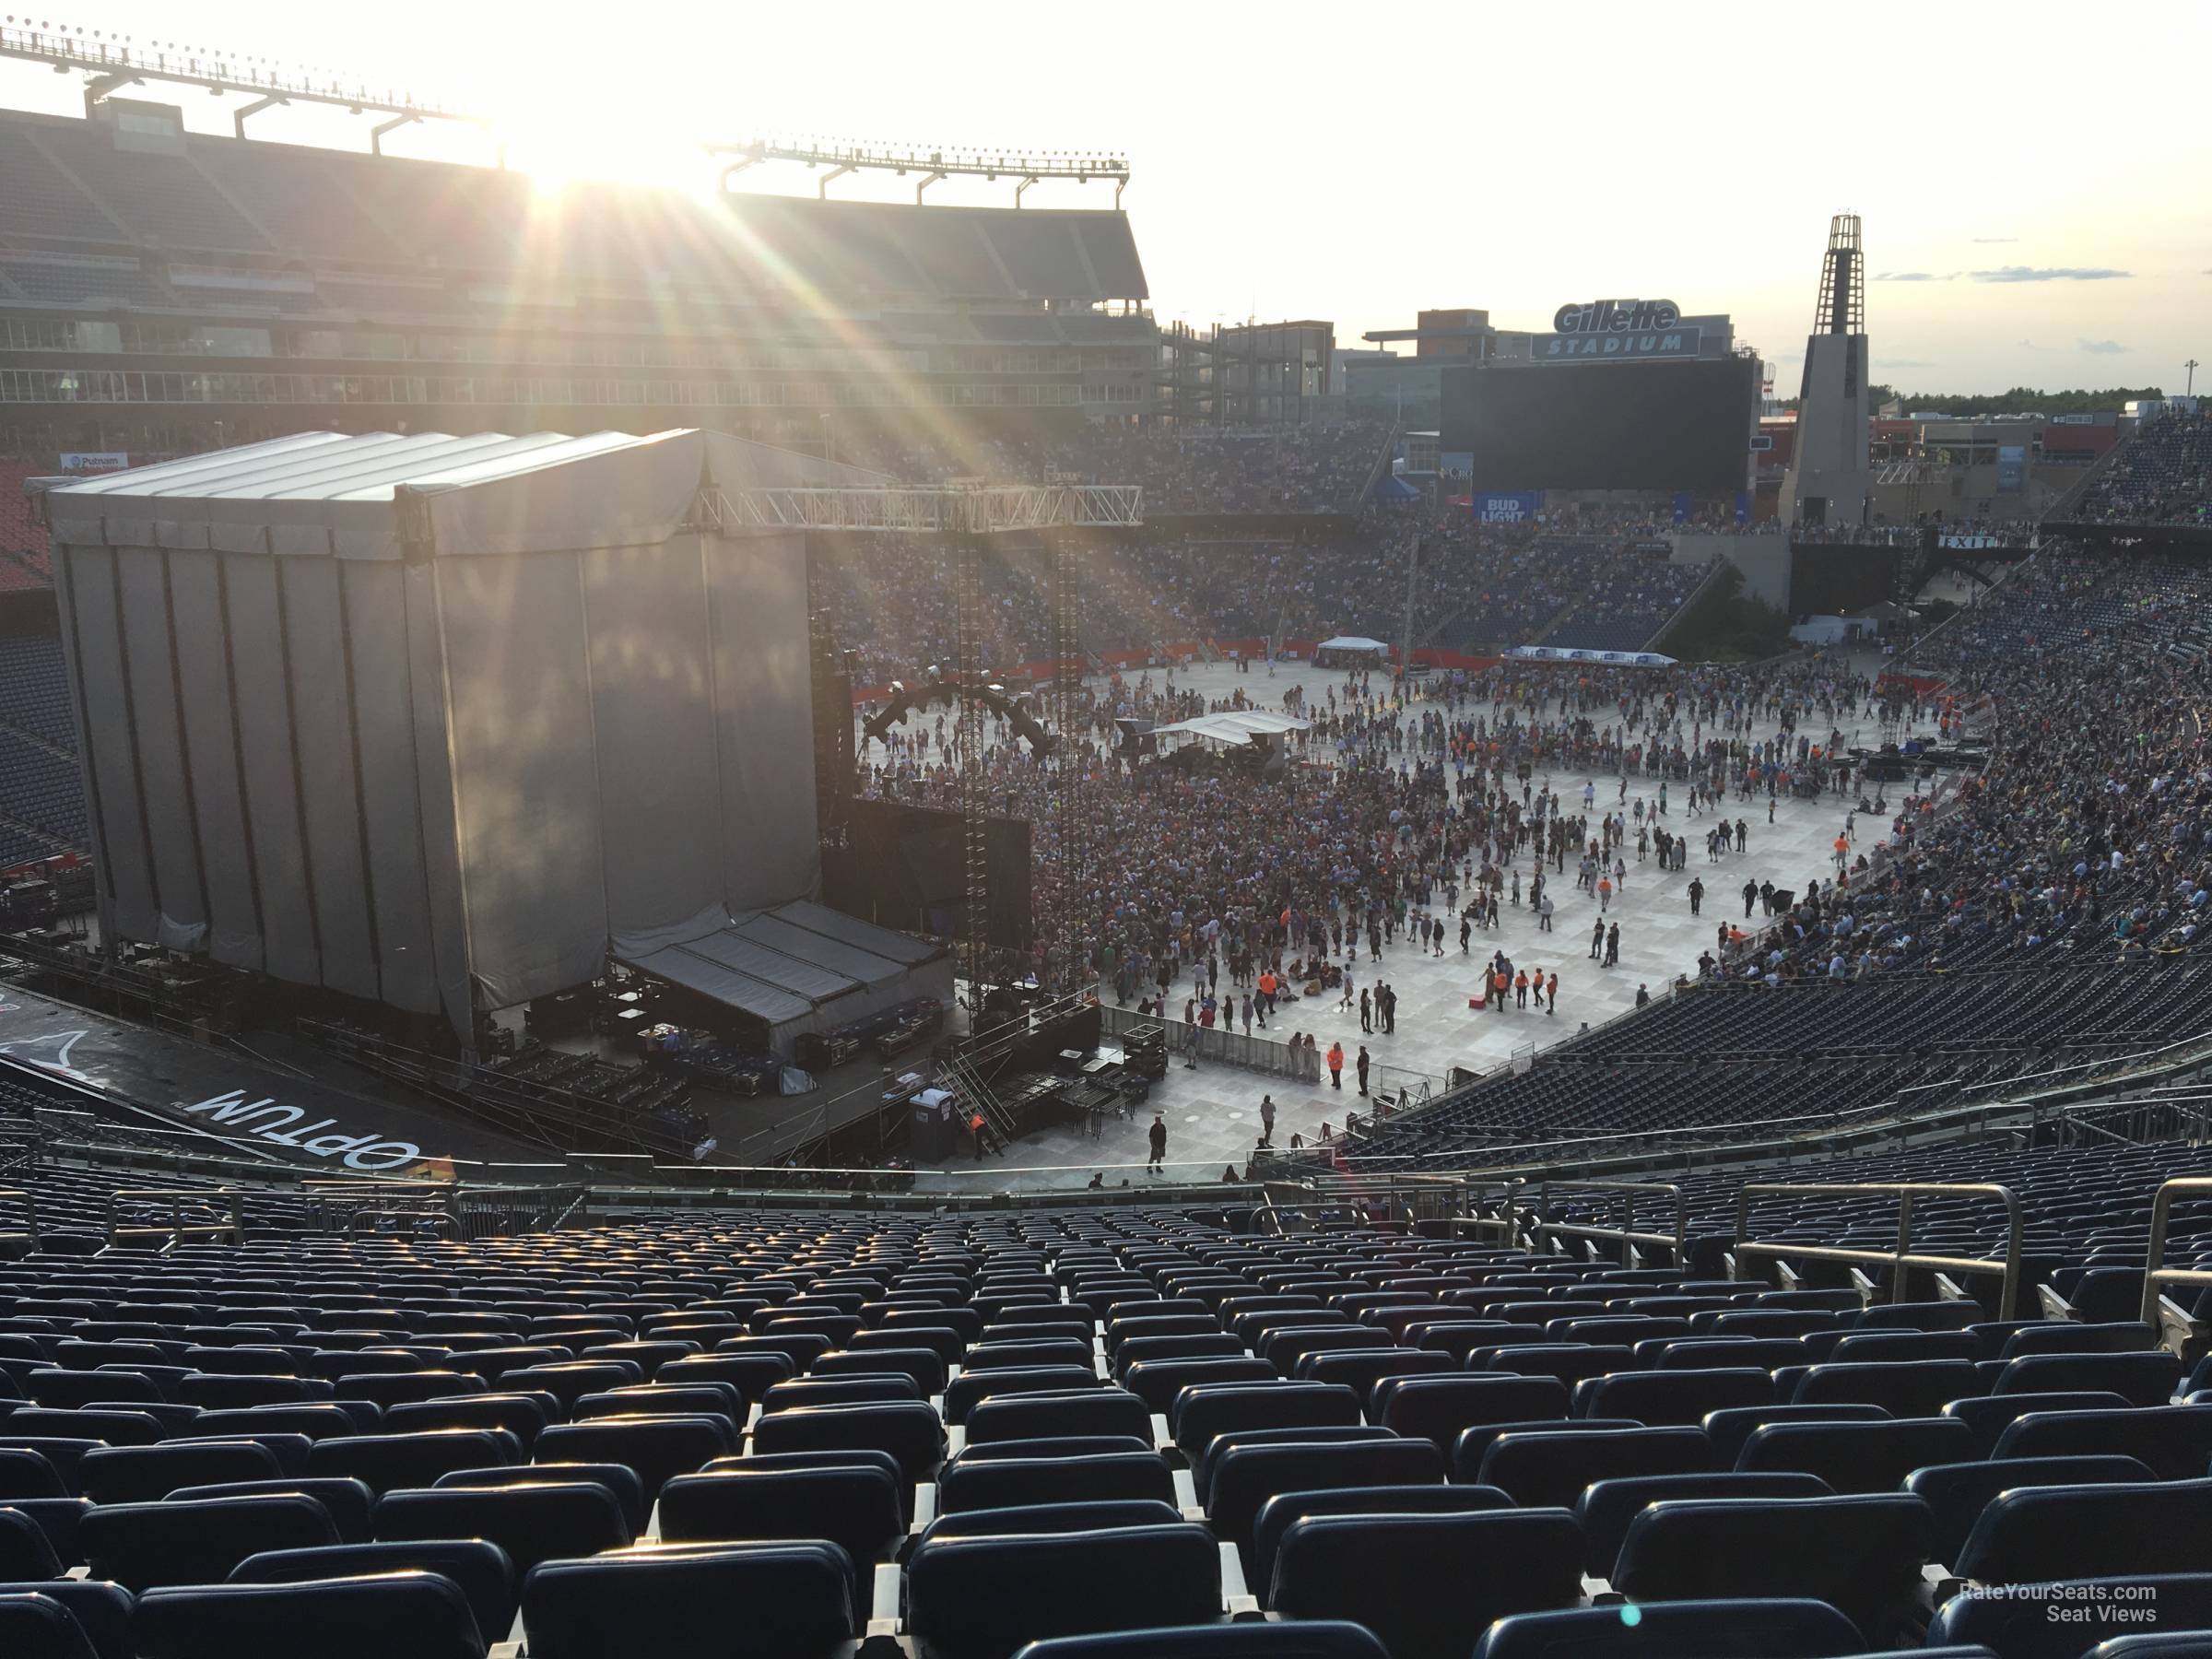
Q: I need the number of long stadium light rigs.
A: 2